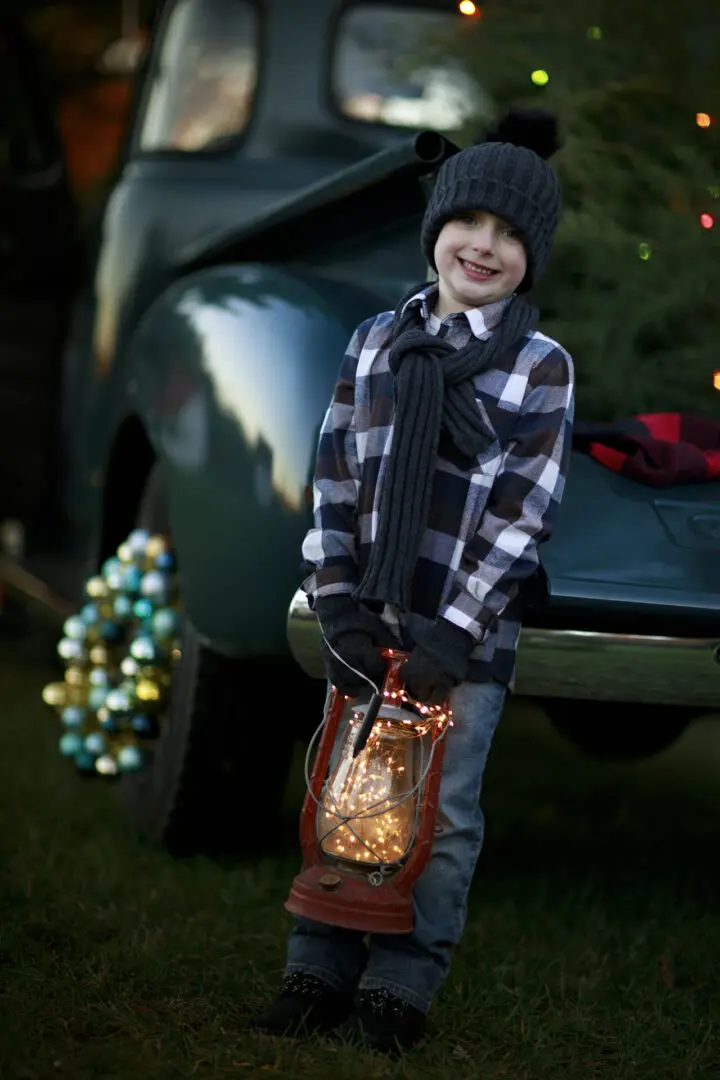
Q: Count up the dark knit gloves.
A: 2